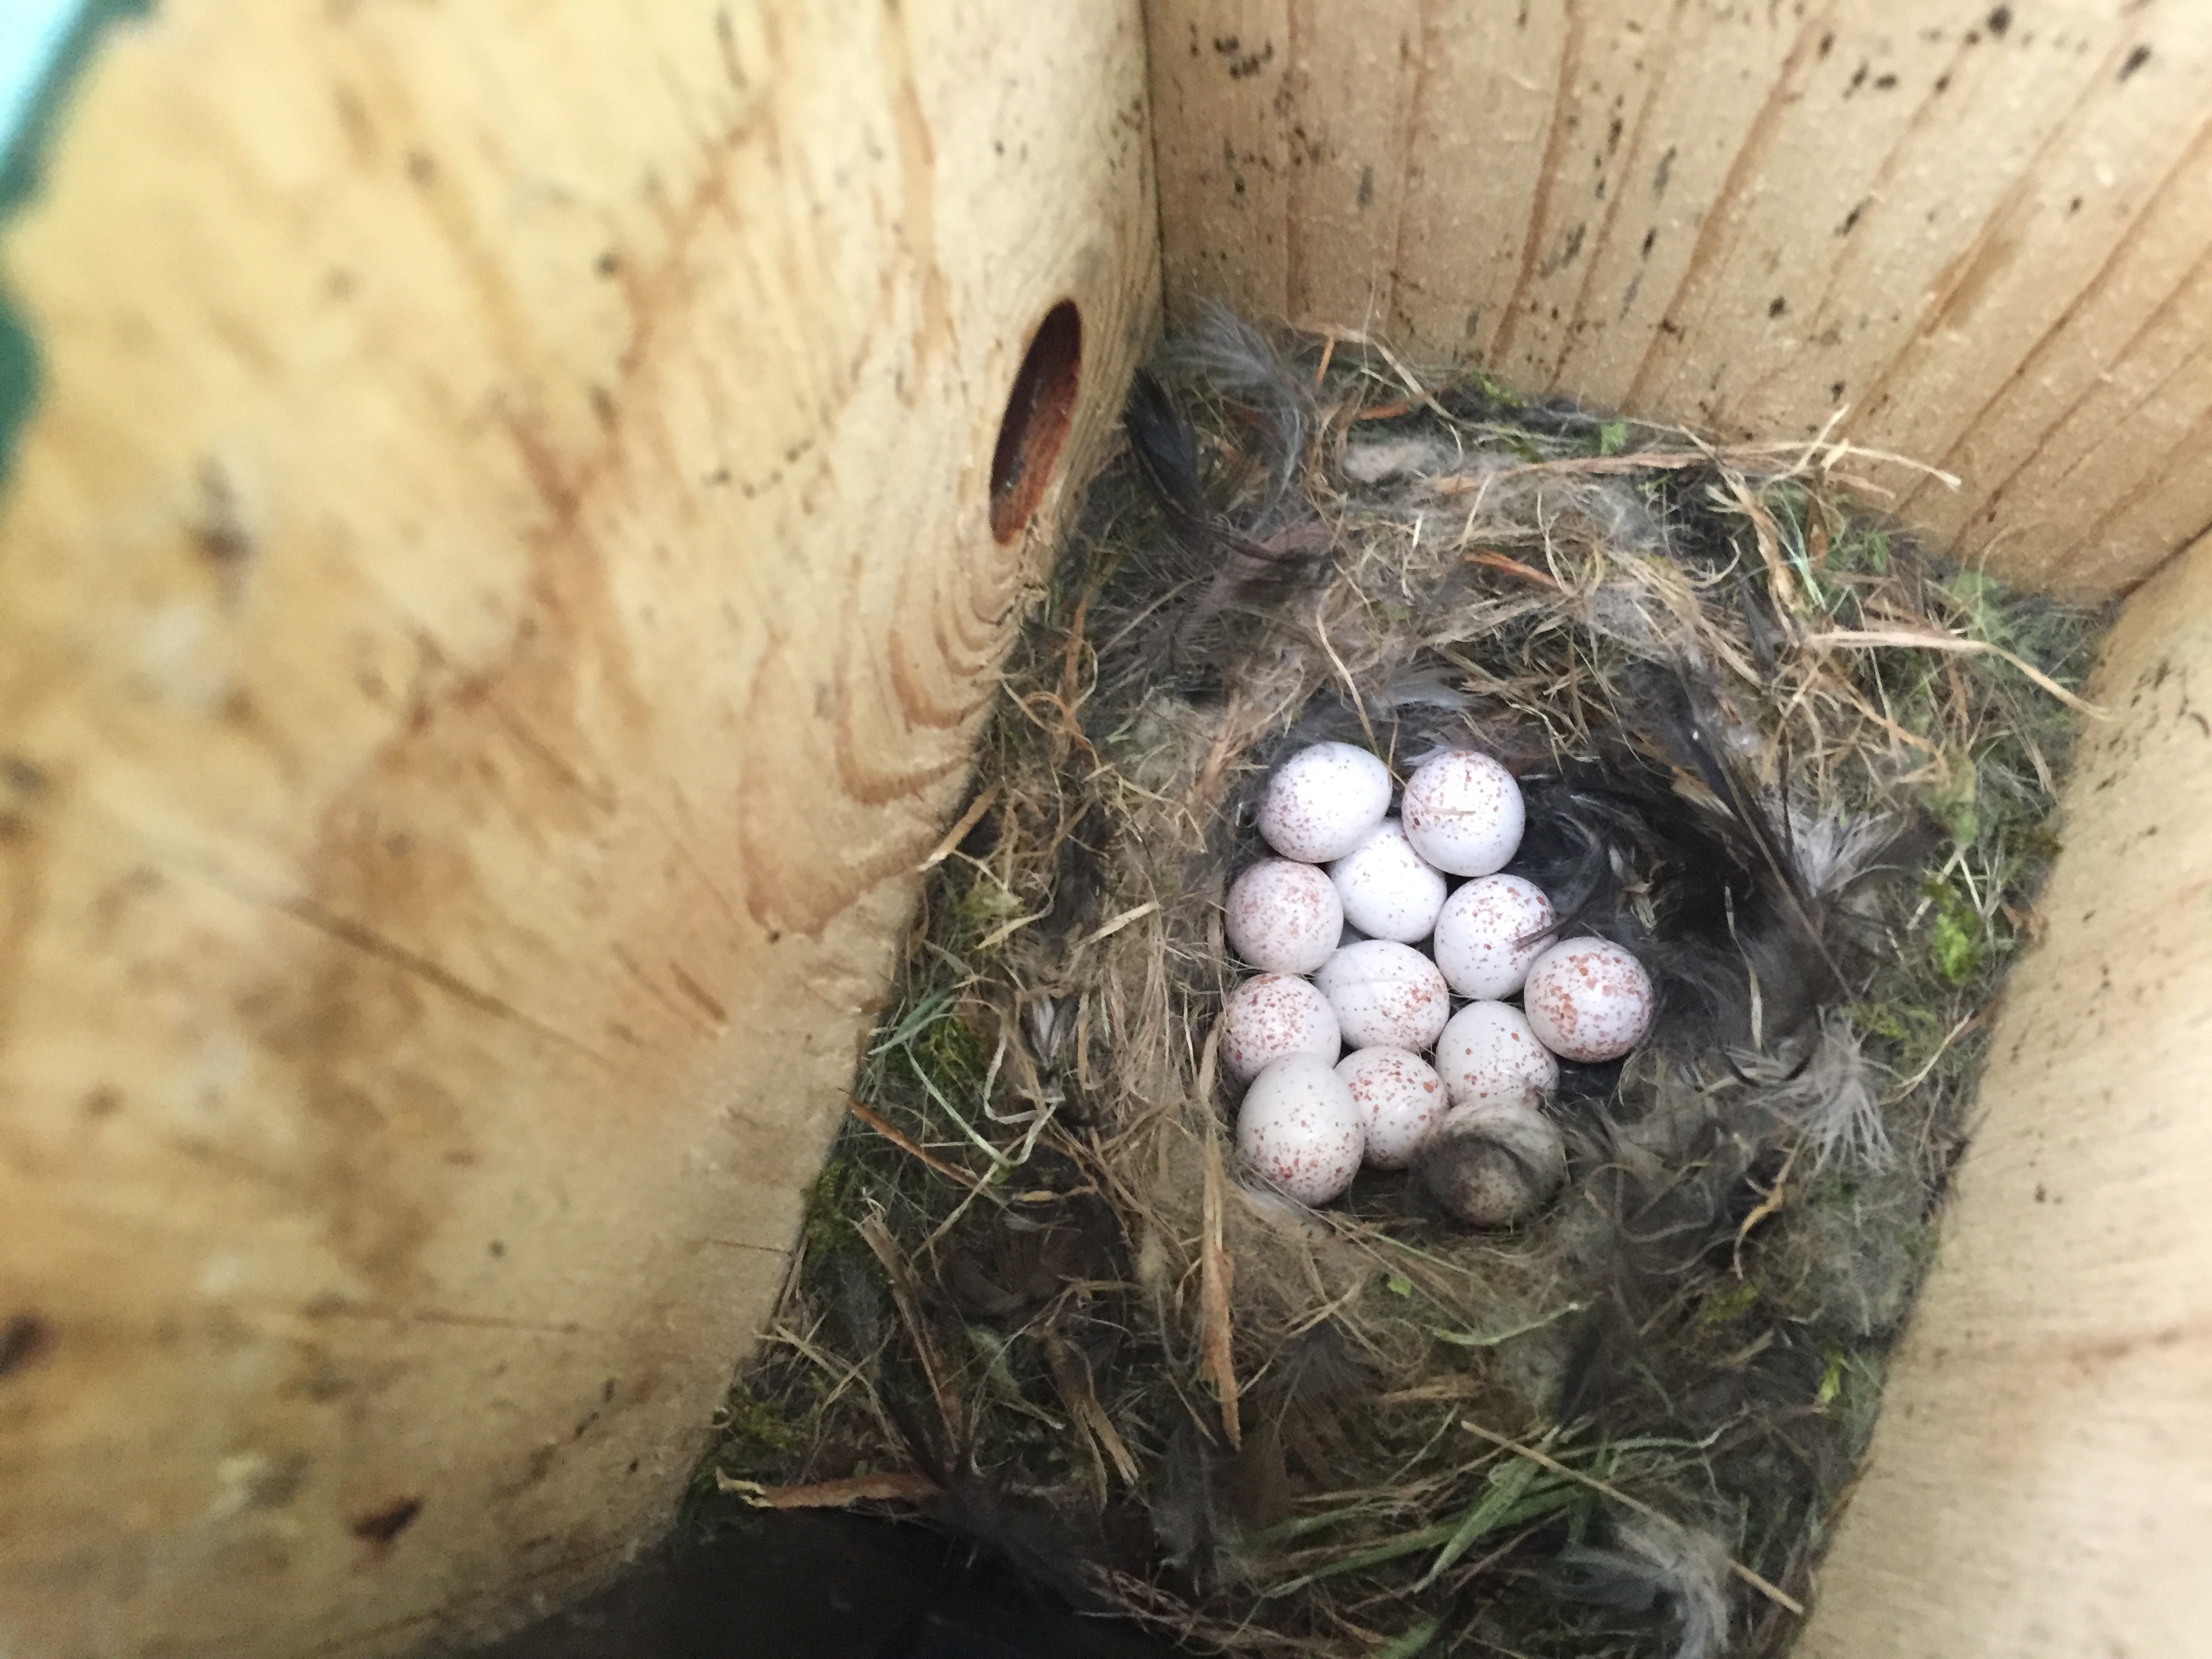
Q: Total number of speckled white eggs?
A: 12